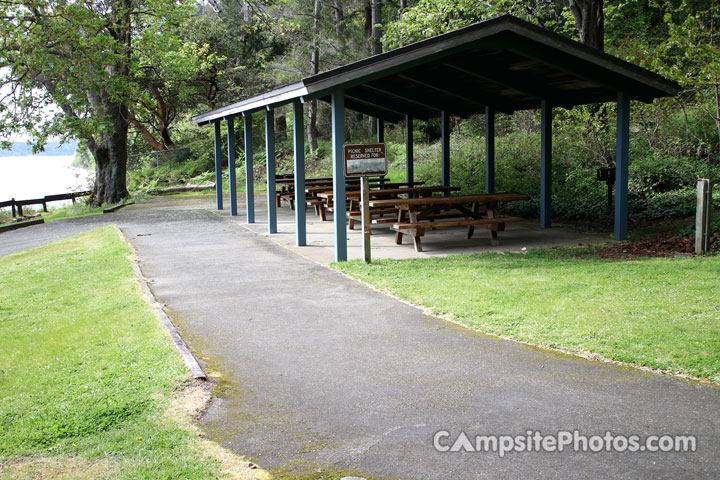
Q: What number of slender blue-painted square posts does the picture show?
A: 12